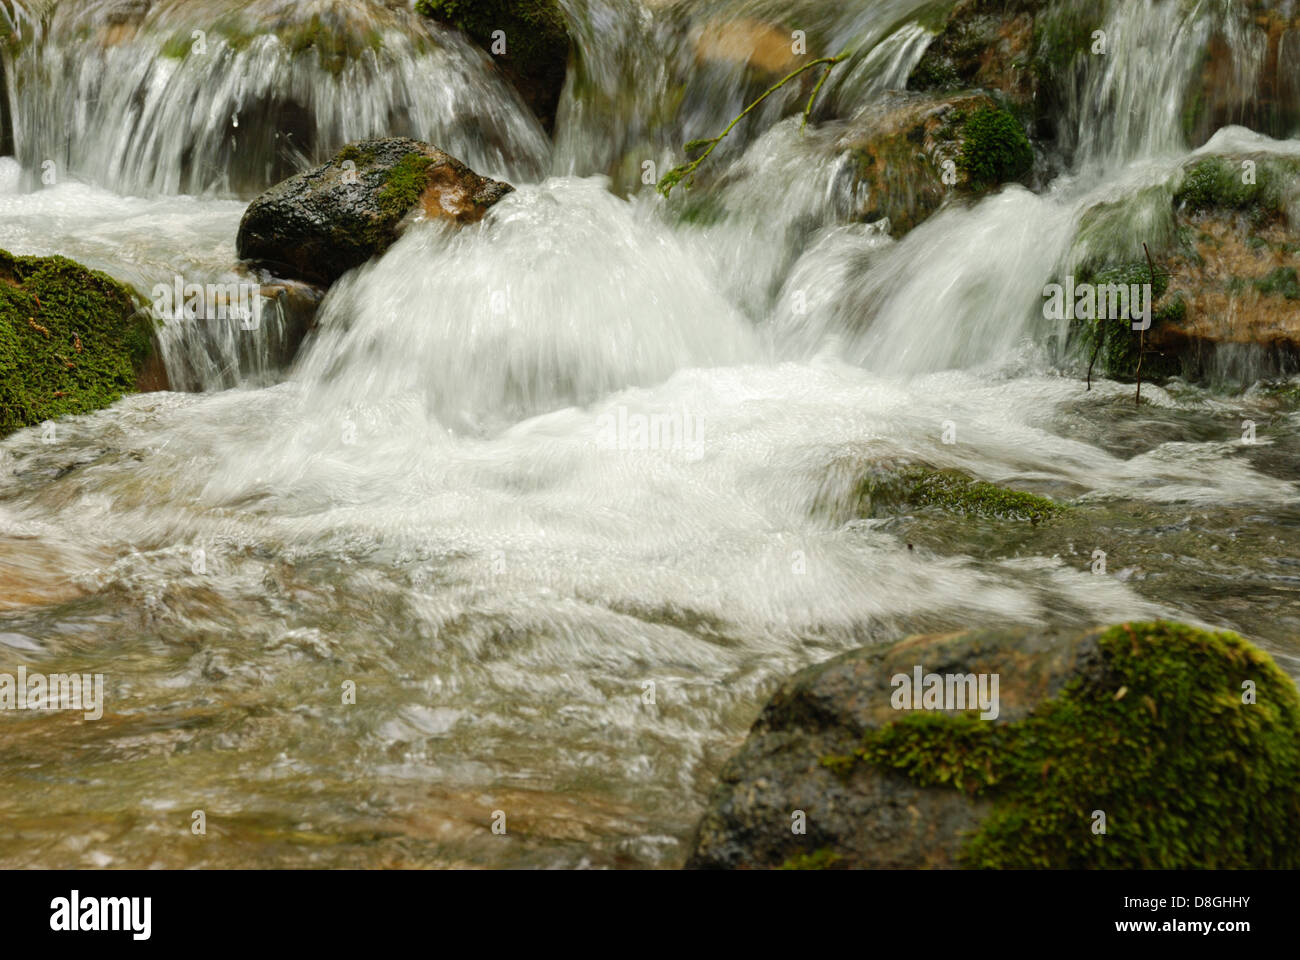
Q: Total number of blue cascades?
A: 0